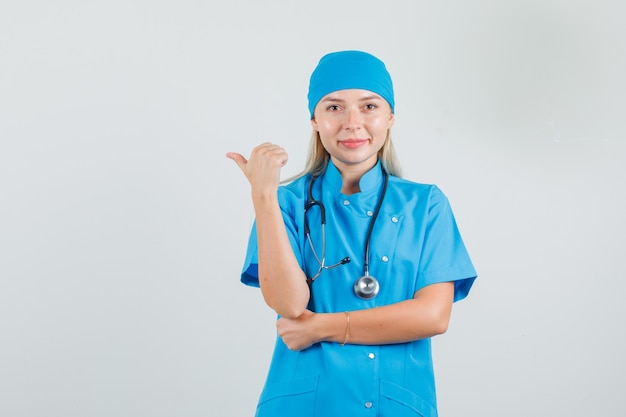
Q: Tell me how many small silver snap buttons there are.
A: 6